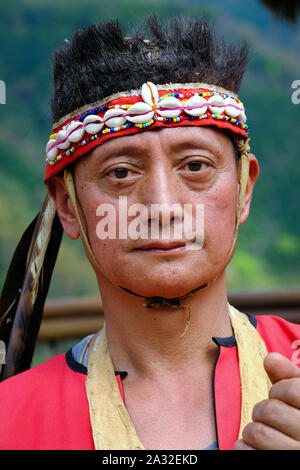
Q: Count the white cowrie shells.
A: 12